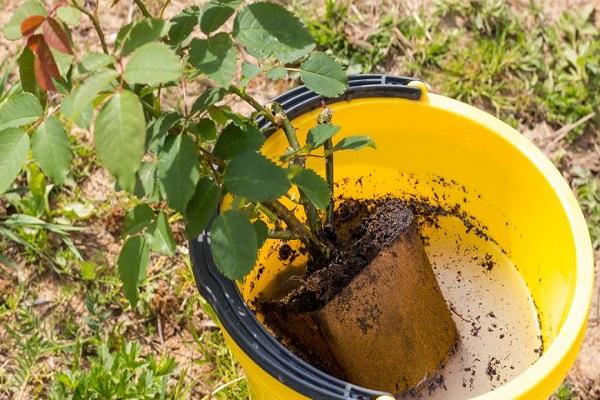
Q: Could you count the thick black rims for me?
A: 1